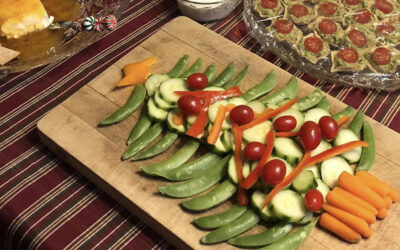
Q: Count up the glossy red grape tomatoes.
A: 9